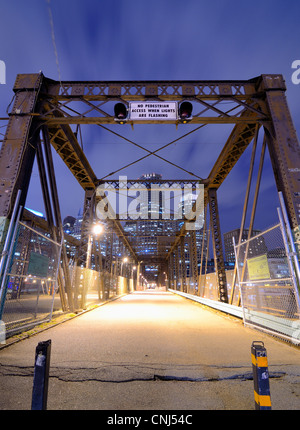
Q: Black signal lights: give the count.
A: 2